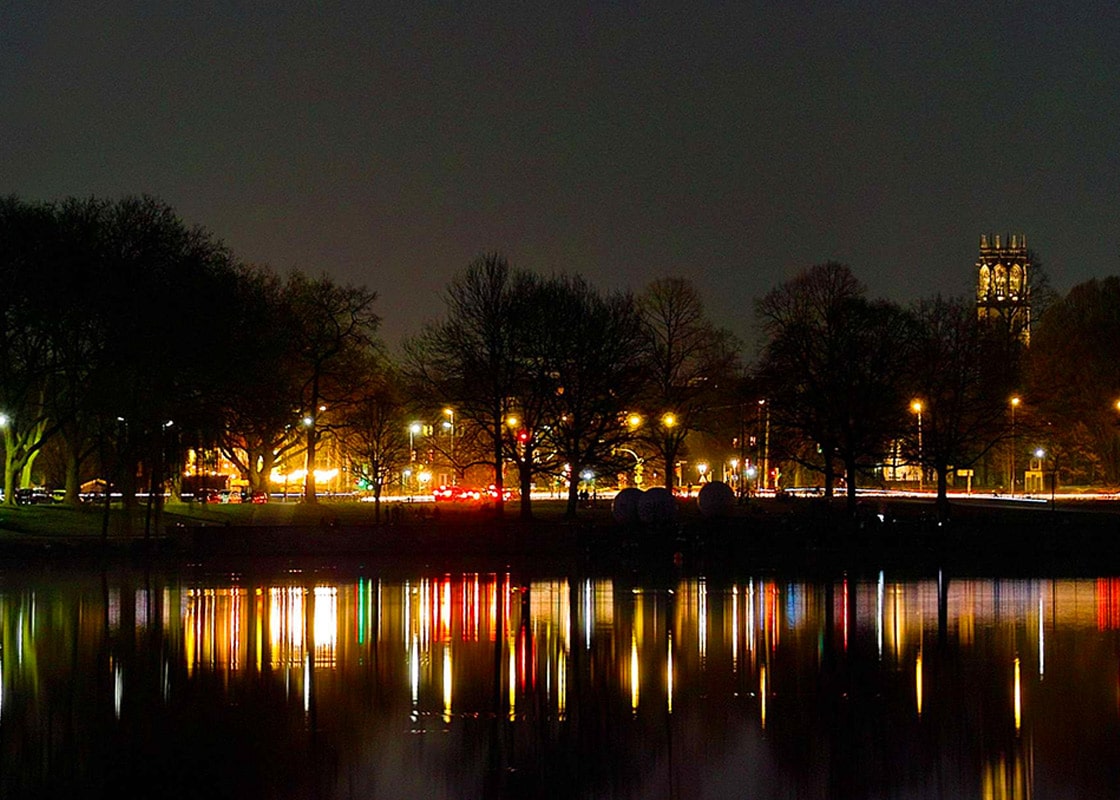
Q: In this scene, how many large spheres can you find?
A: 3